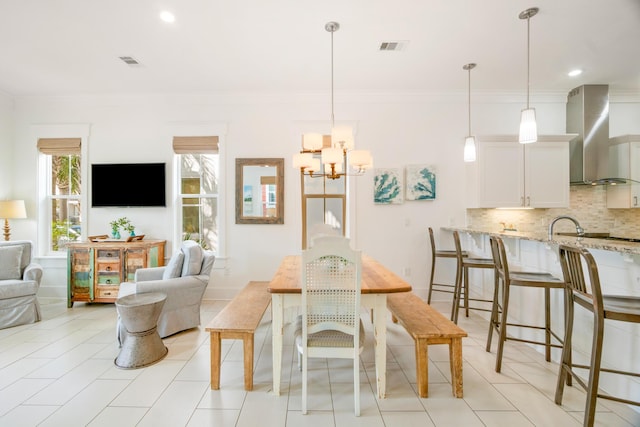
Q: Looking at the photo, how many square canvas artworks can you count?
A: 2